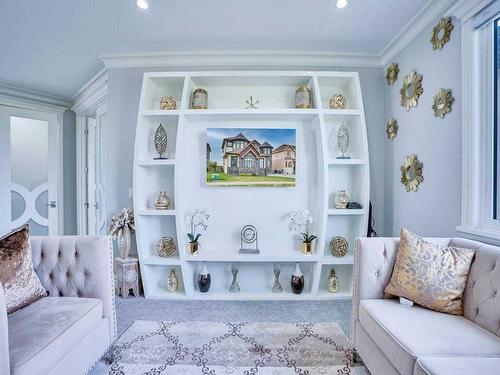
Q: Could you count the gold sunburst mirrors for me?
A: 6